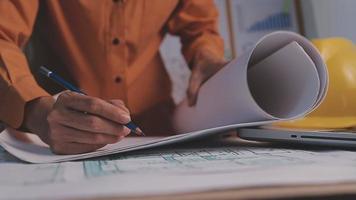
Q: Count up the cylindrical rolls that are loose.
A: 1